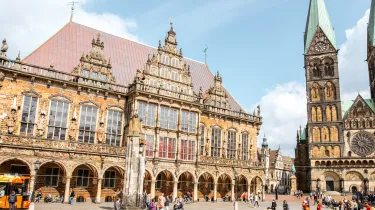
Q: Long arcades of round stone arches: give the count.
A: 1